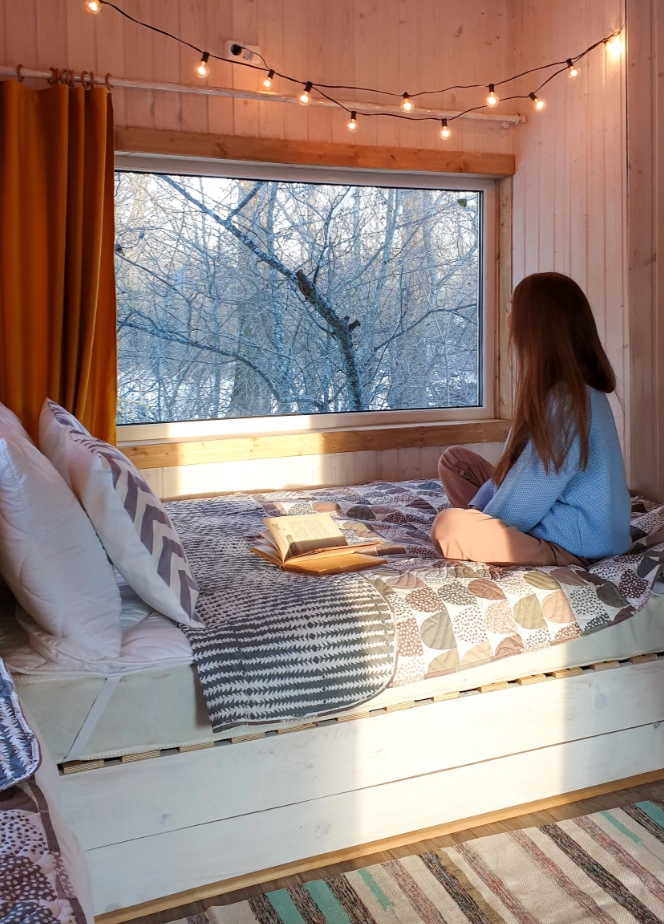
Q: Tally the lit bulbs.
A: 11